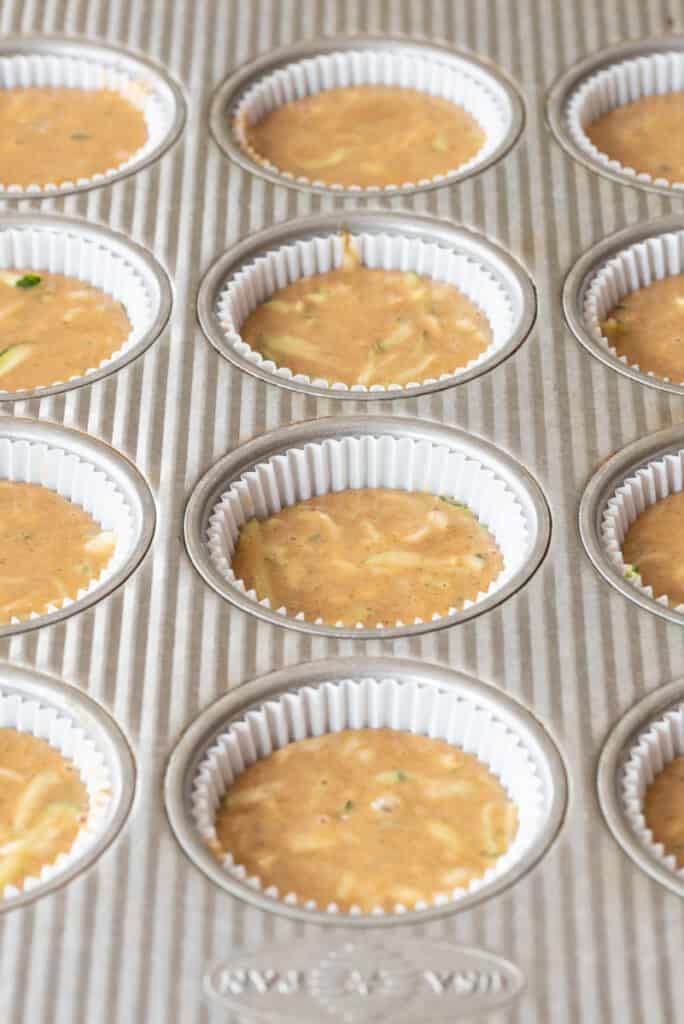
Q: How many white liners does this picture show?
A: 12